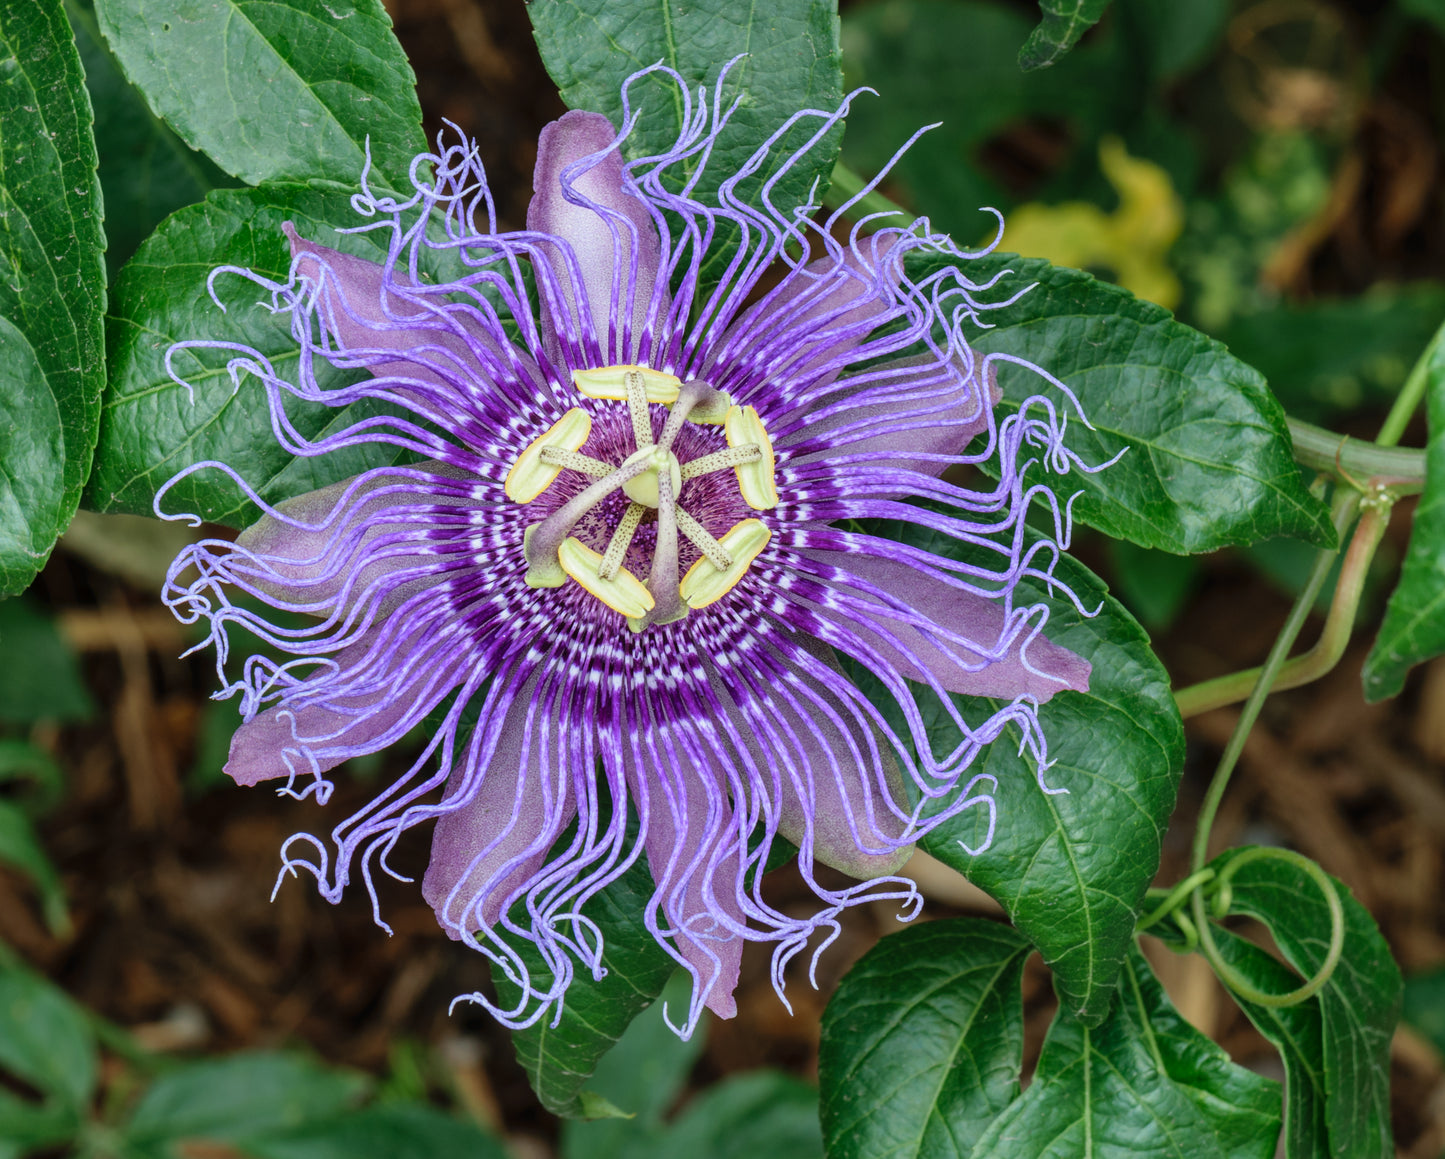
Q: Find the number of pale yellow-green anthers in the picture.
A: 5